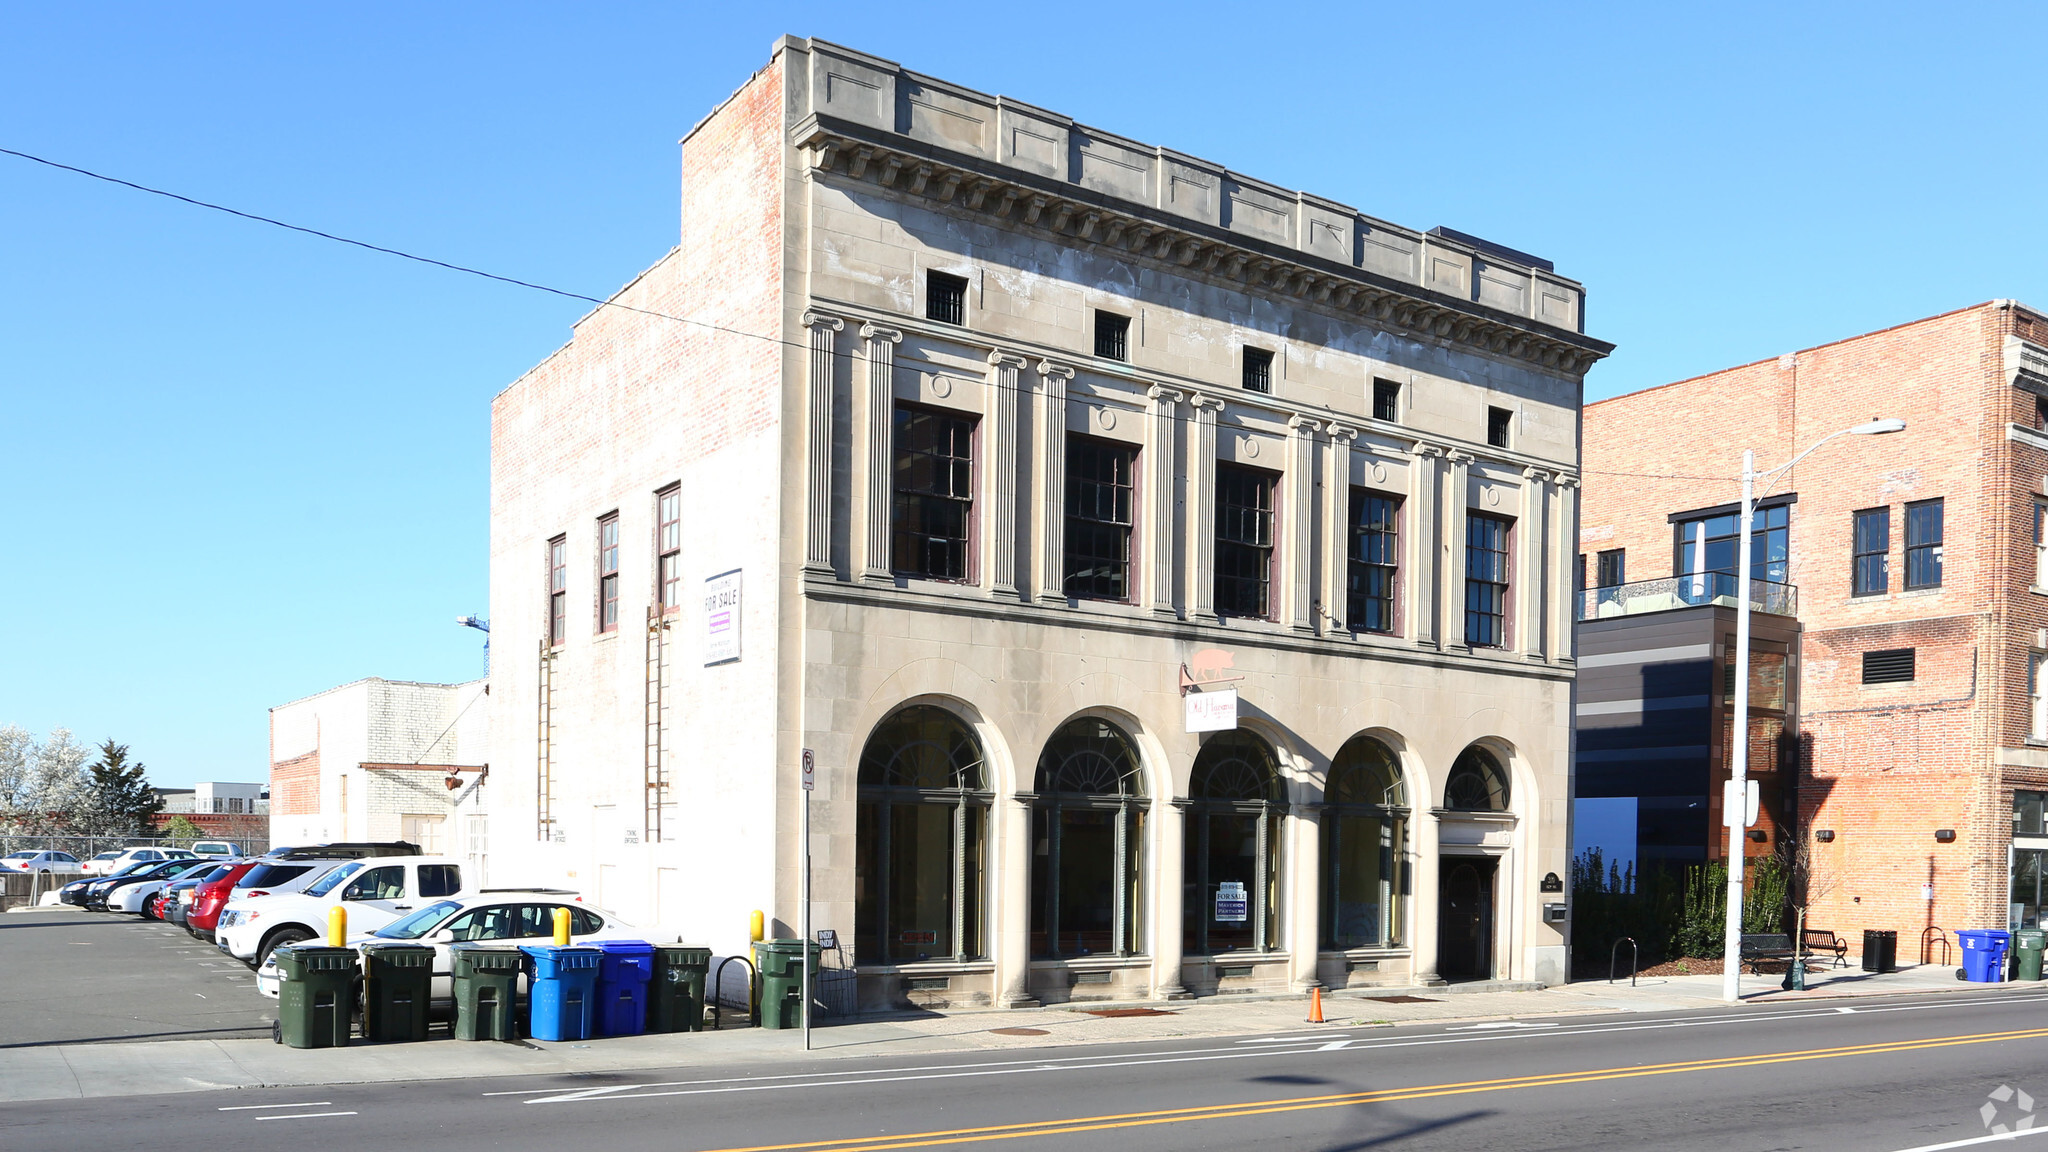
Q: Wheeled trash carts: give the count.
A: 9